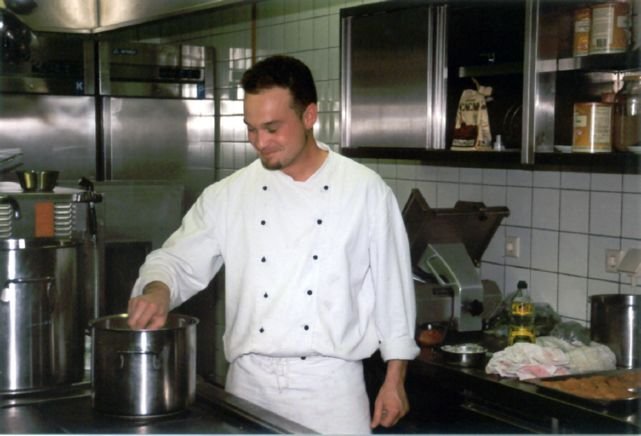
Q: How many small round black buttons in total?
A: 11